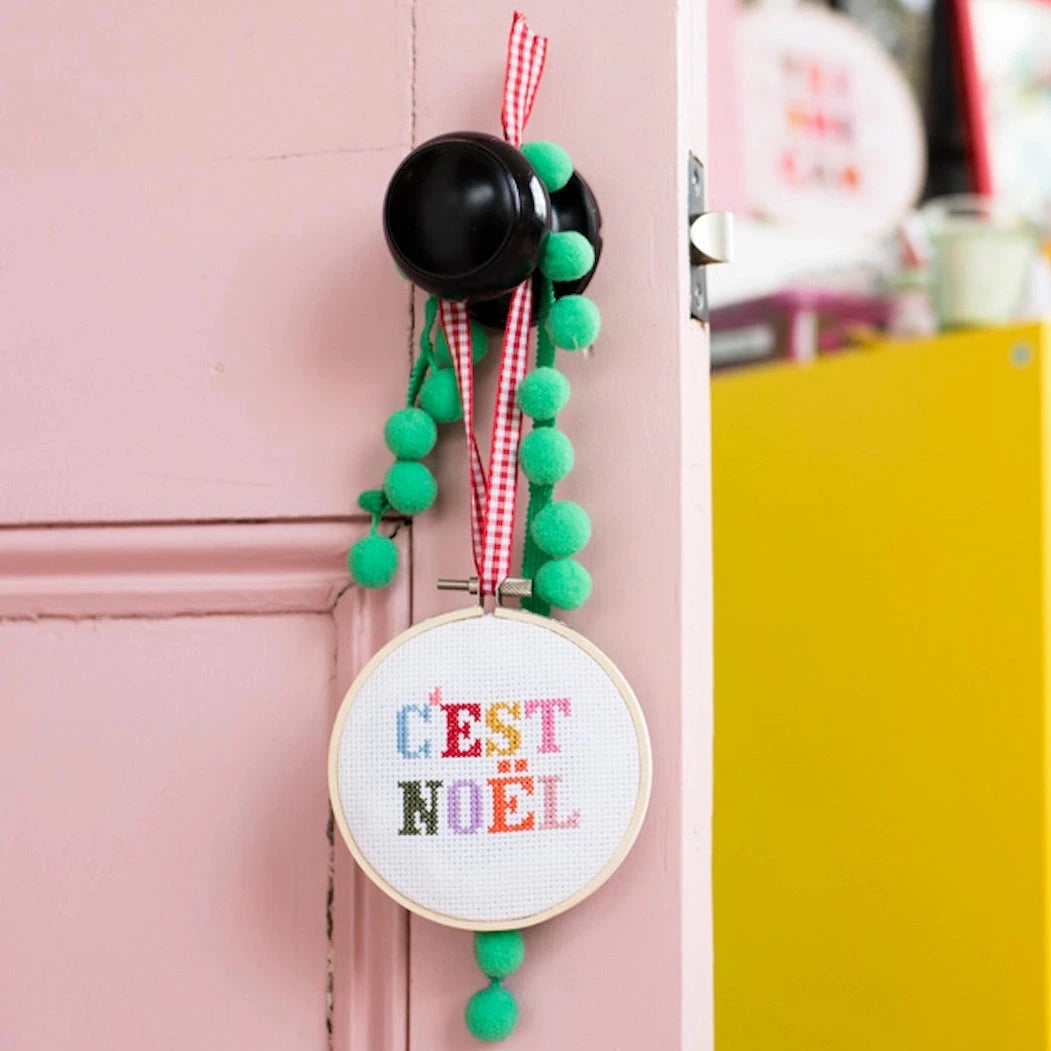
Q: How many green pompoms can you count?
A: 14